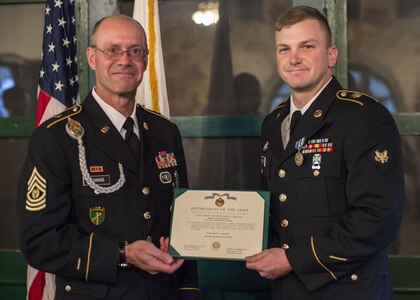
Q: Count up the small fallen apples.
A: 0